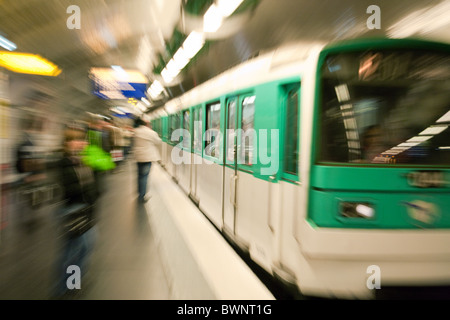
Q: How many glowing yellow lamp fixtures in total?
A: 1